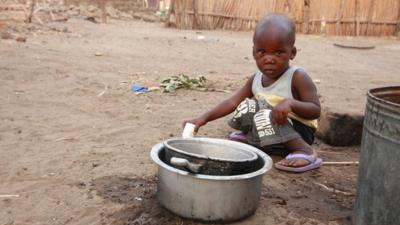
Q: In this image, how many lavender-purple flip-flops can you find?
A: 2